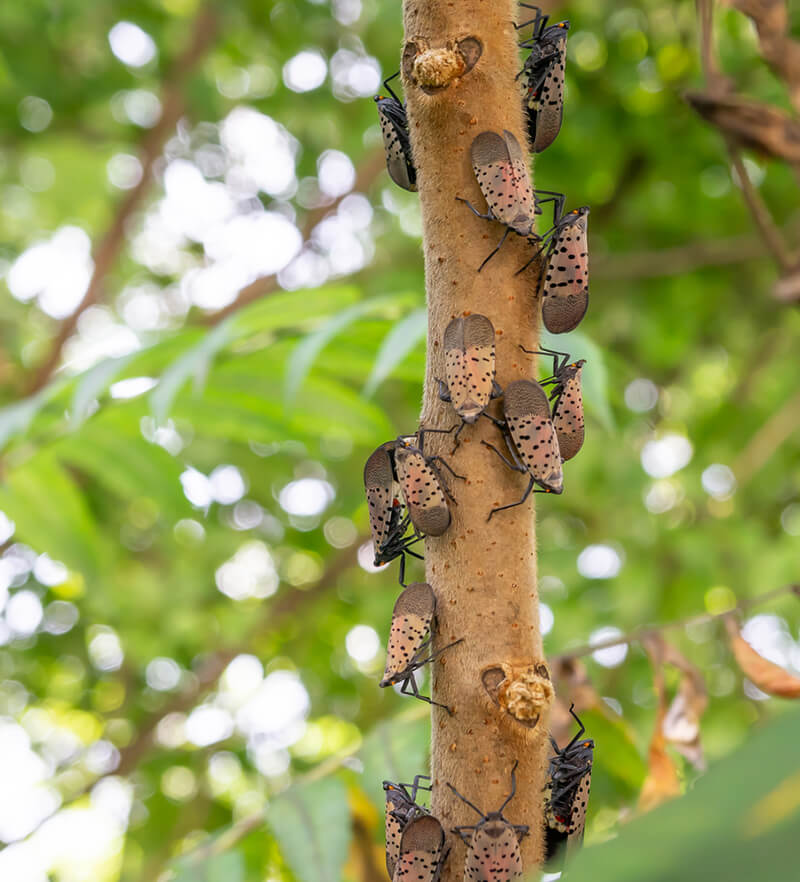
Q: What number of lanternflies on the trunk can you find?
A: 14